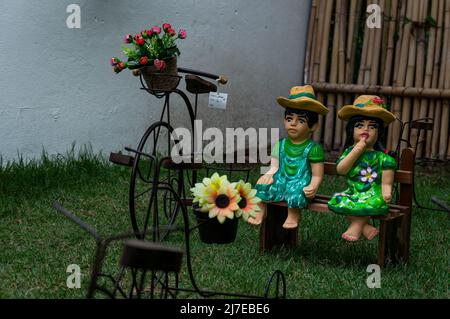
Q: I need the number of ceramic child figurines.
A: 2